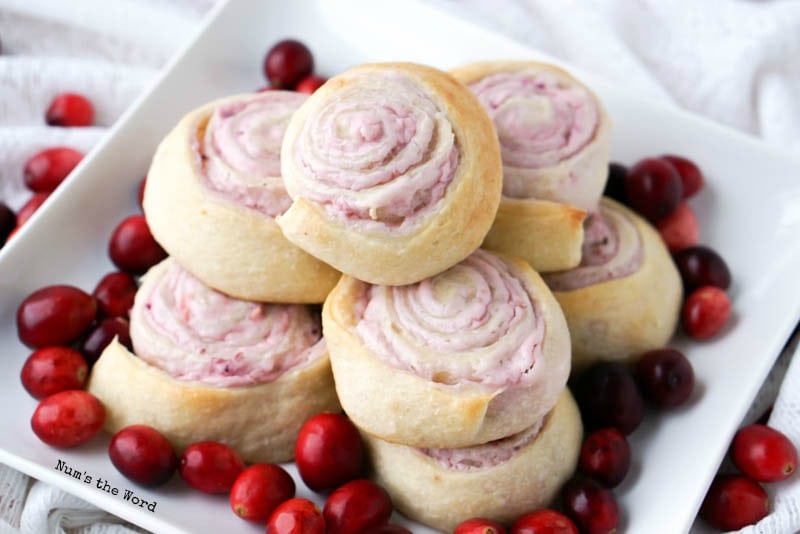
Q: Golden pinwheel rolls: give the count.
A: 7